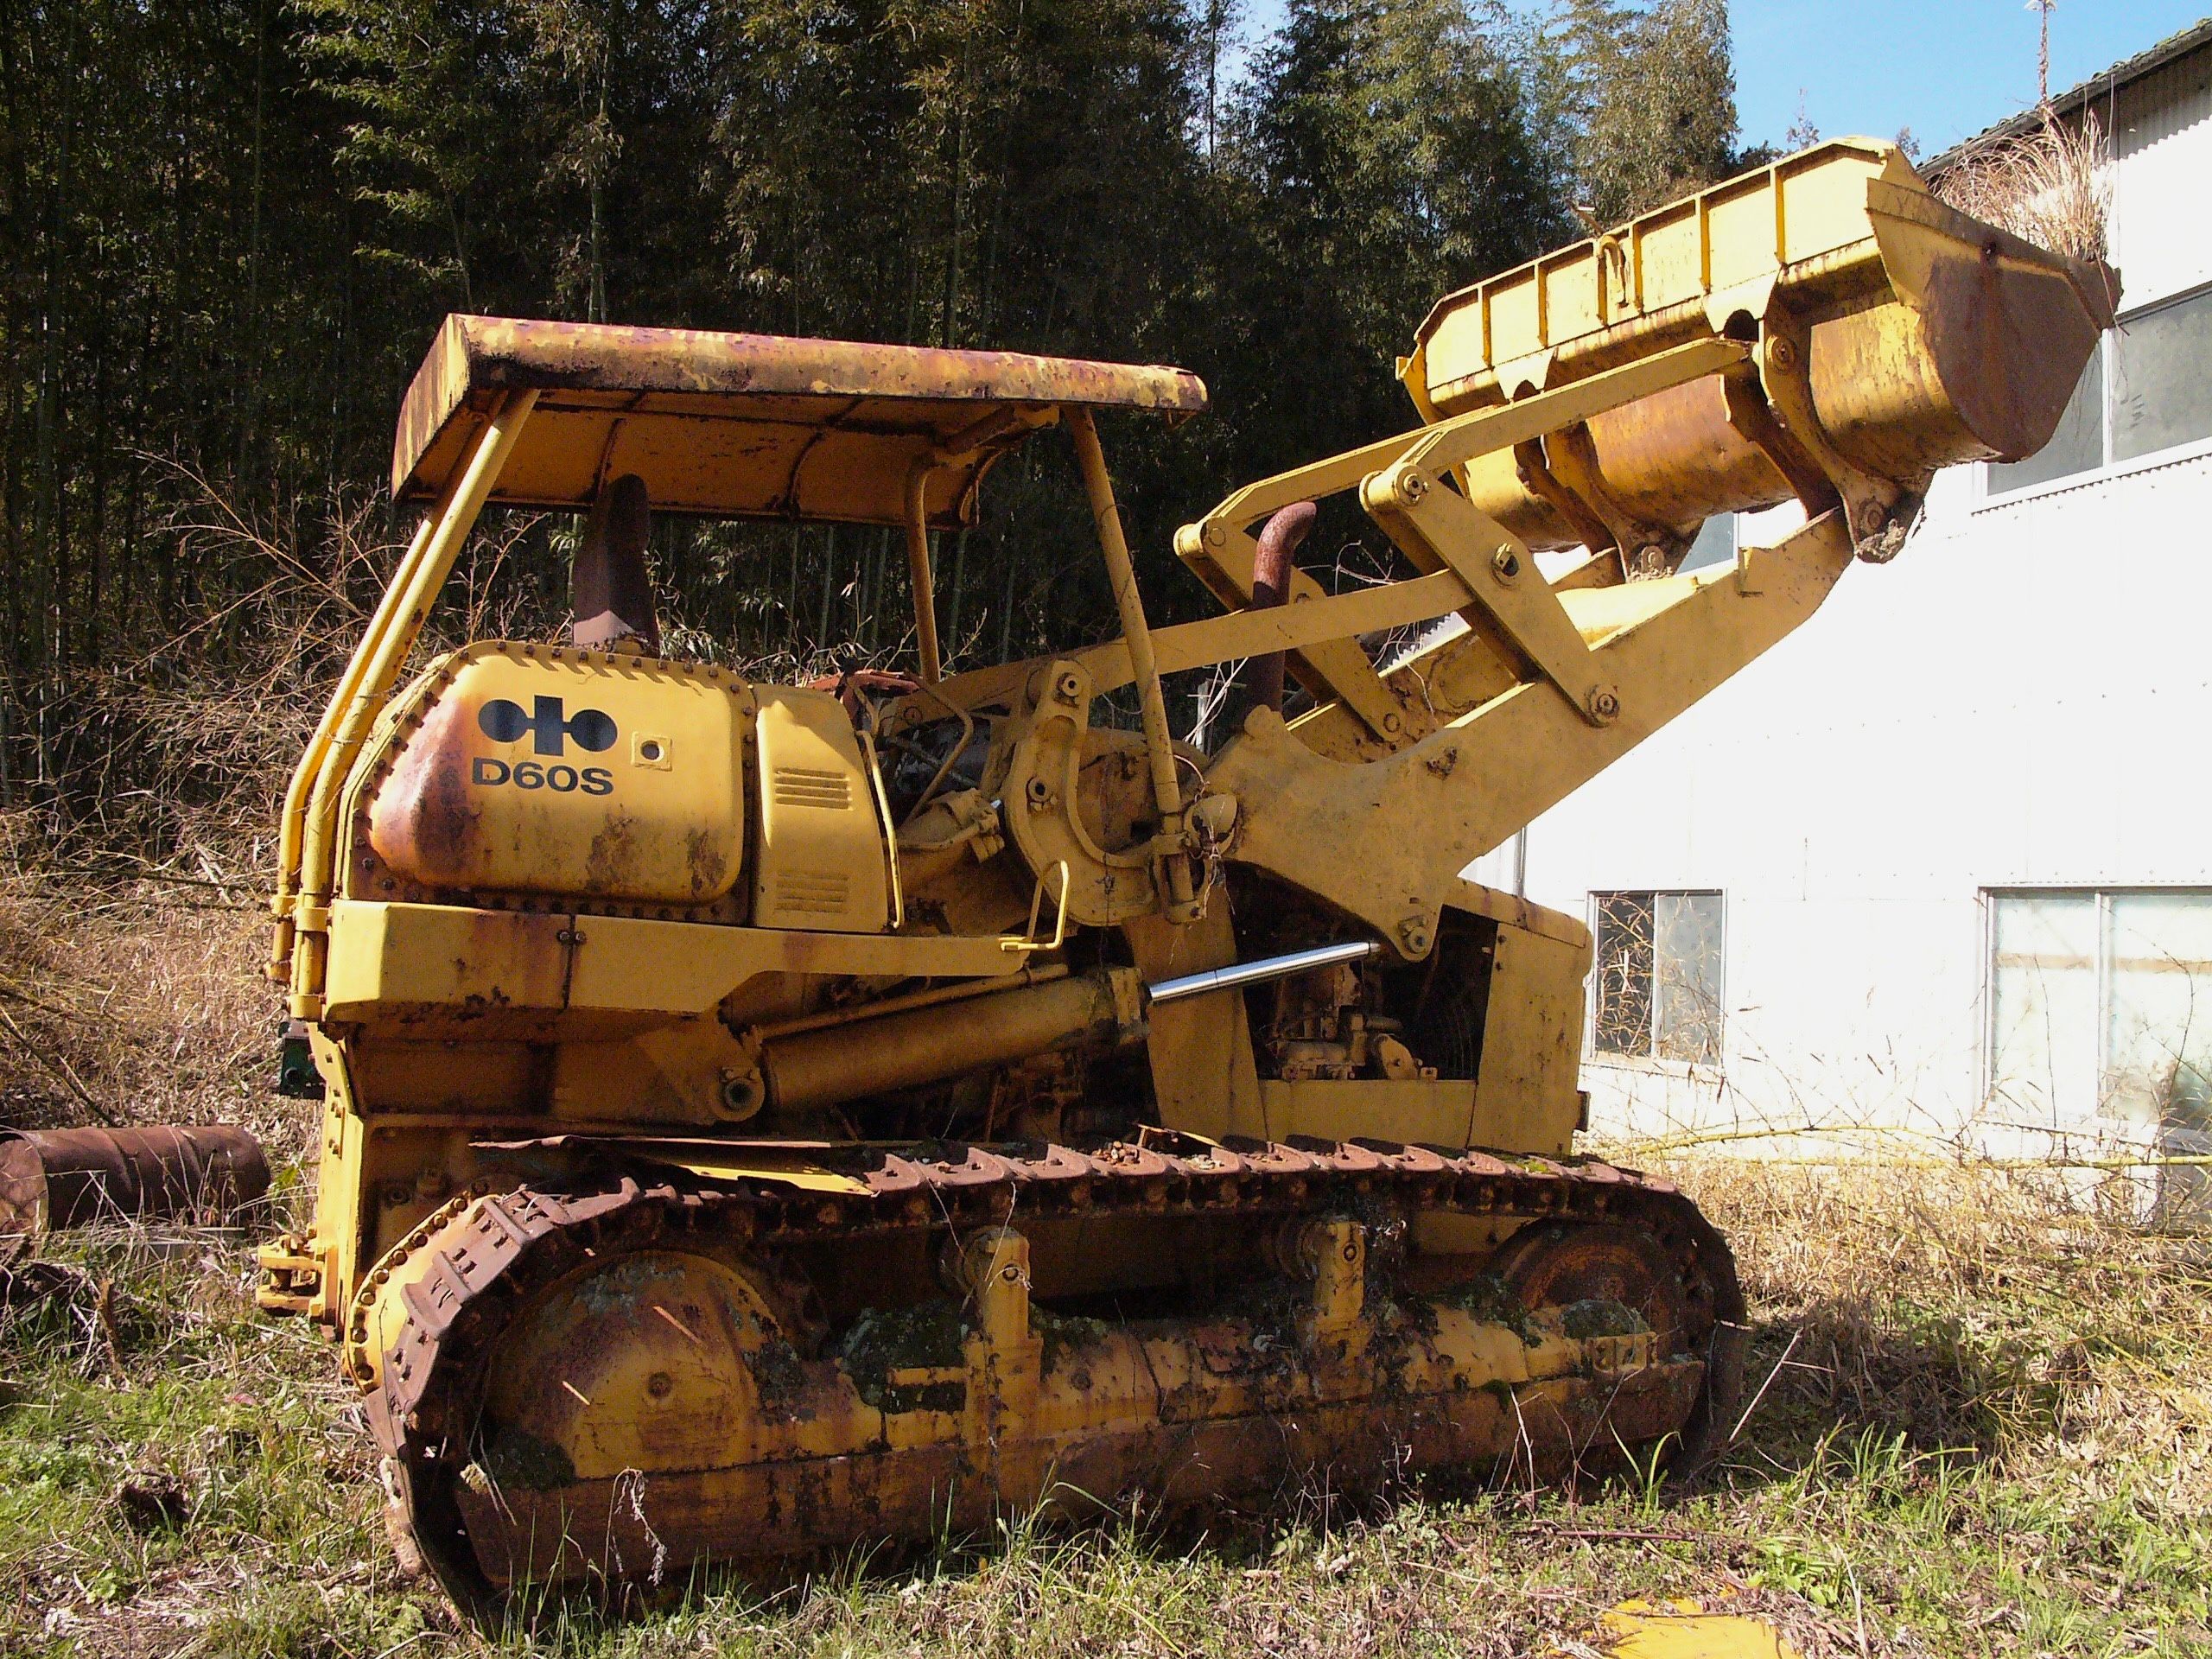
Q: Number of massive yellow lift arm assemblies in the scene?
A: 2